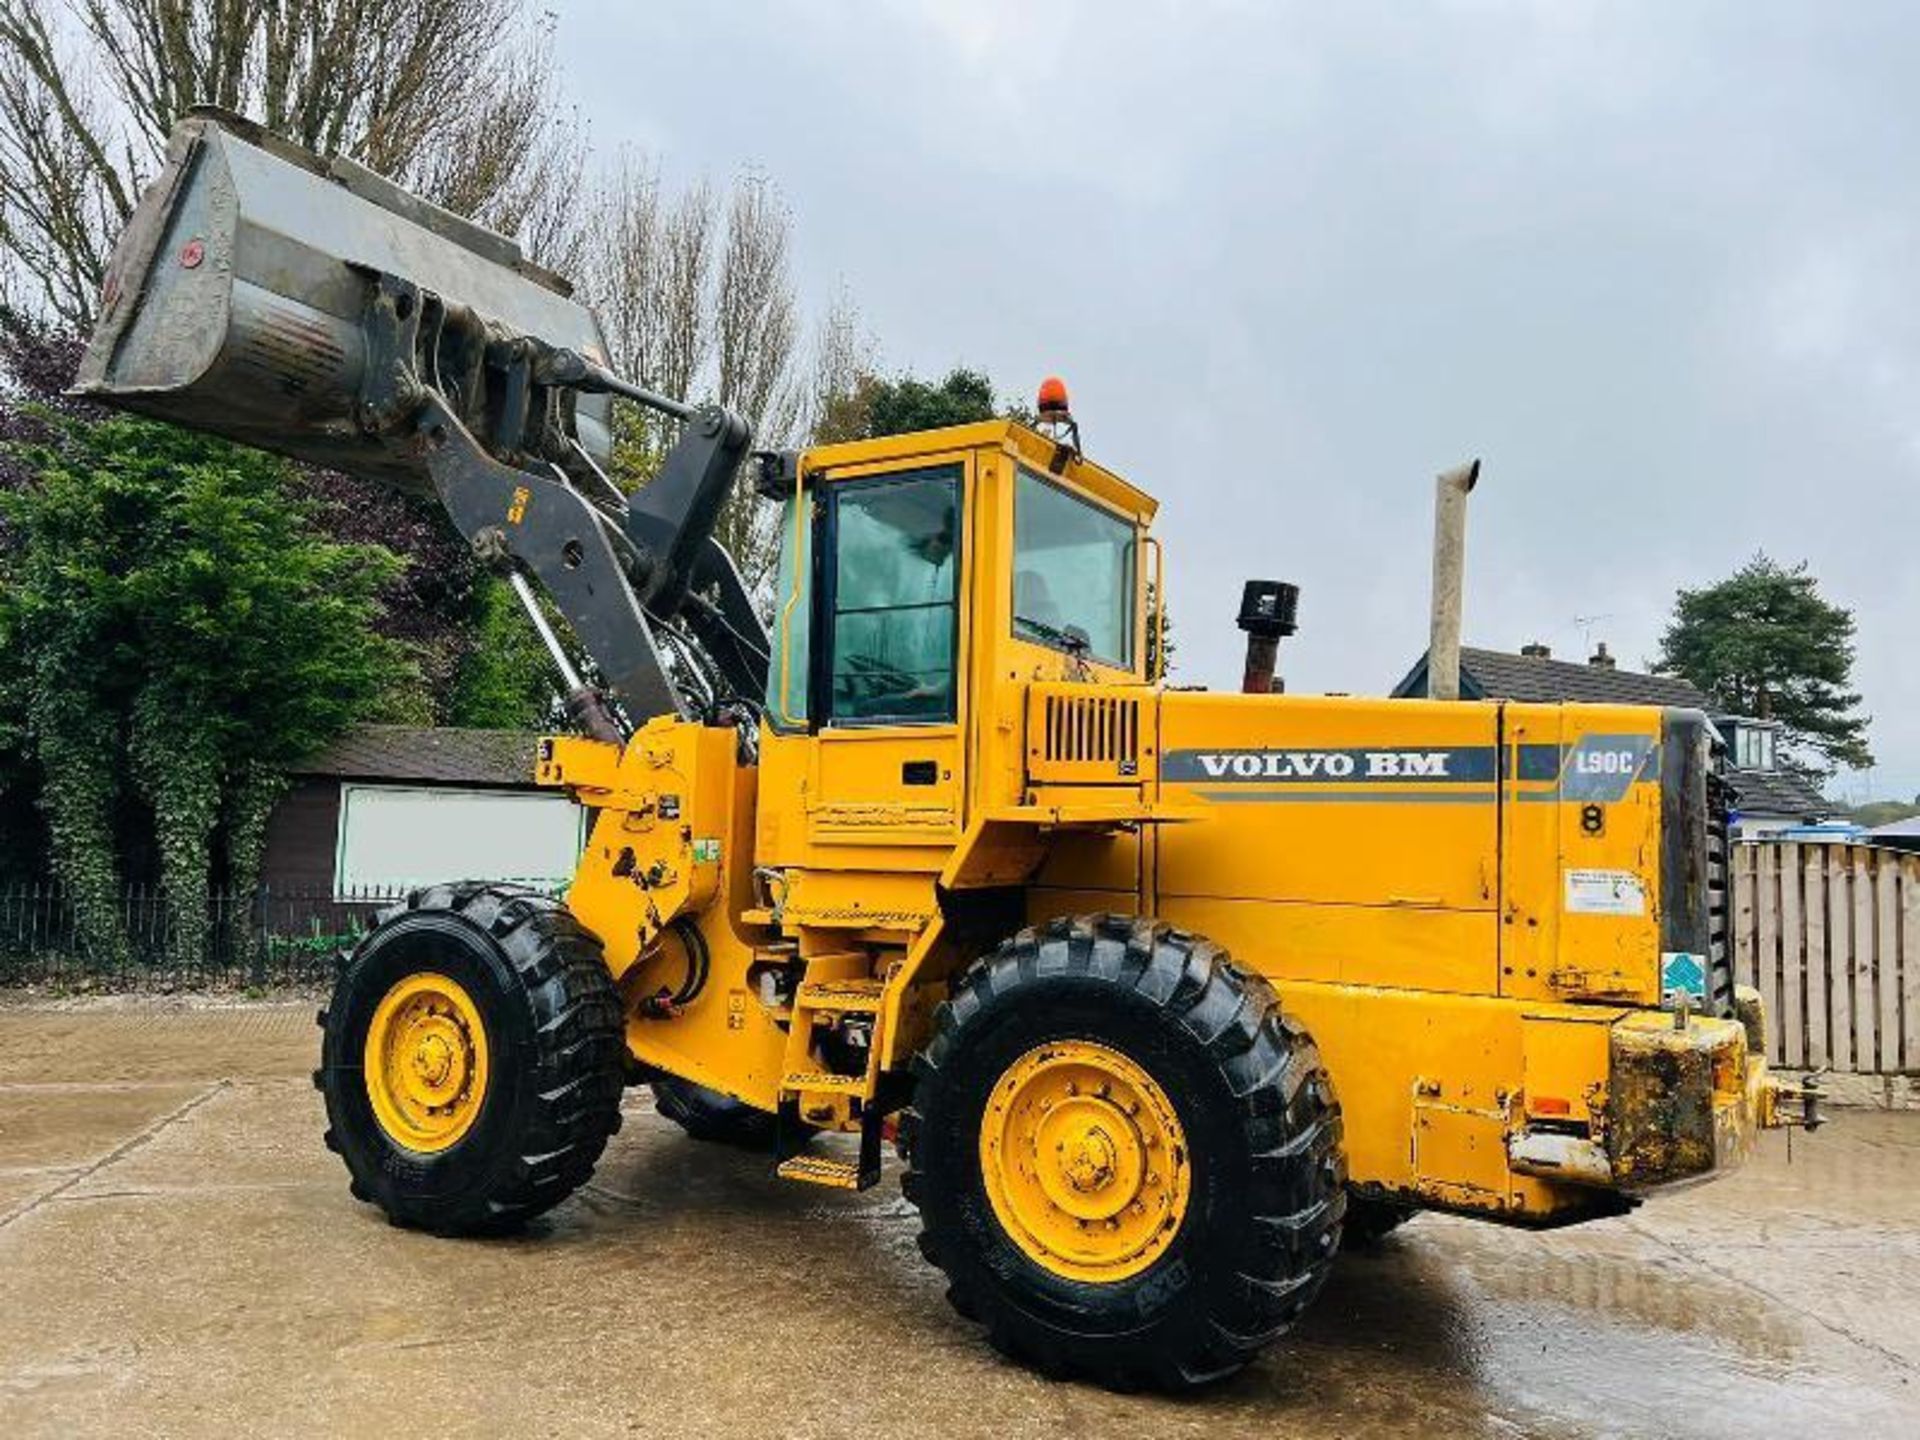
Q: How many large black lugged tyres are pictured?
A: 4